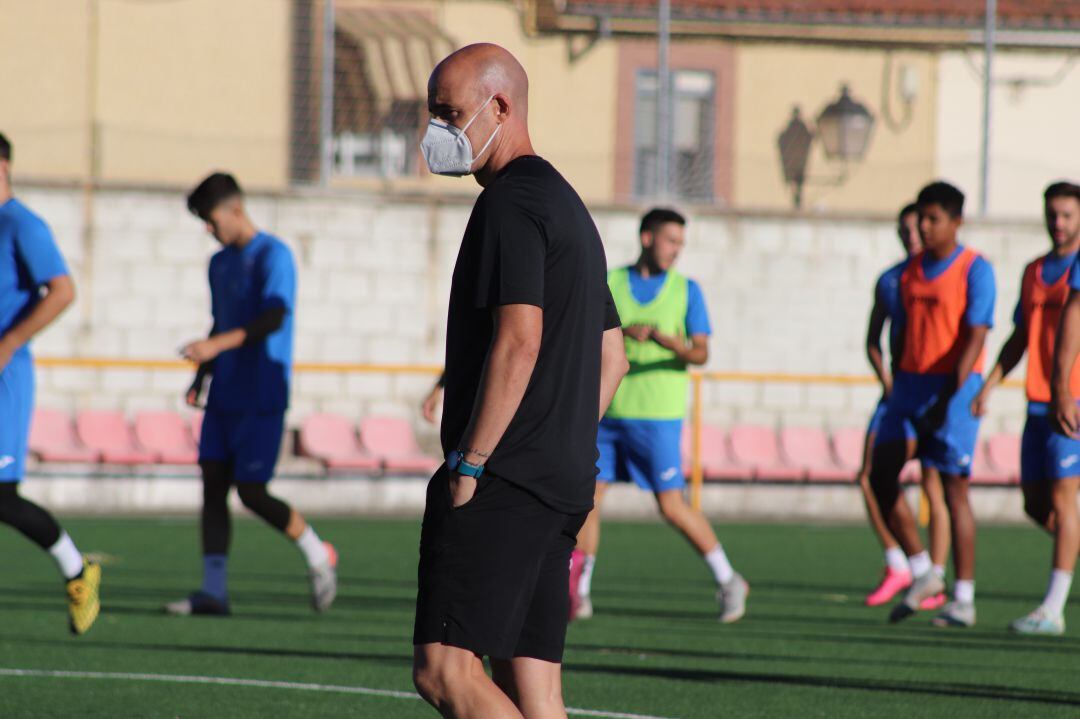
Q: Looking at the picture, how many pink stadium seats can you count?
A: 13